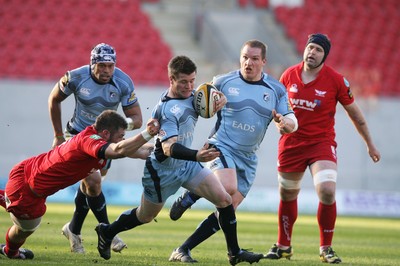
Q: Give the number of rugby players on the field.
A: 5